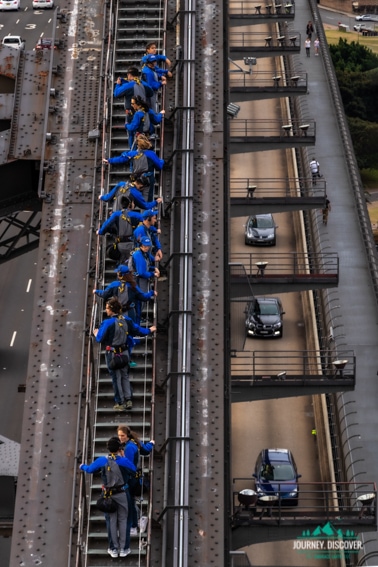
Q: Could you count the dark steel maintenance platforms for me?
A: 8